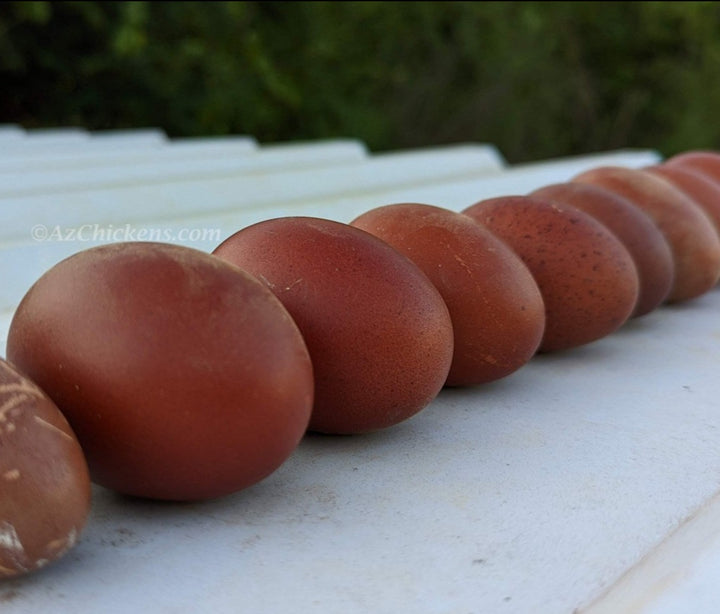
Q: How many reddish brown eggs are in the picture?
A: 9